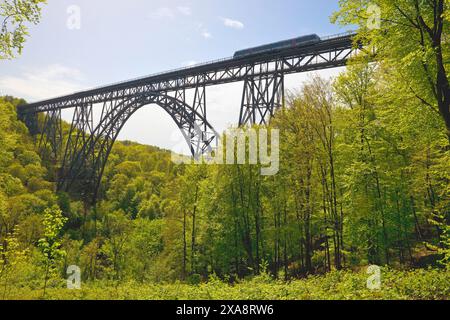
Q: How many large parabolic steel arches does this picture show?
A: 1